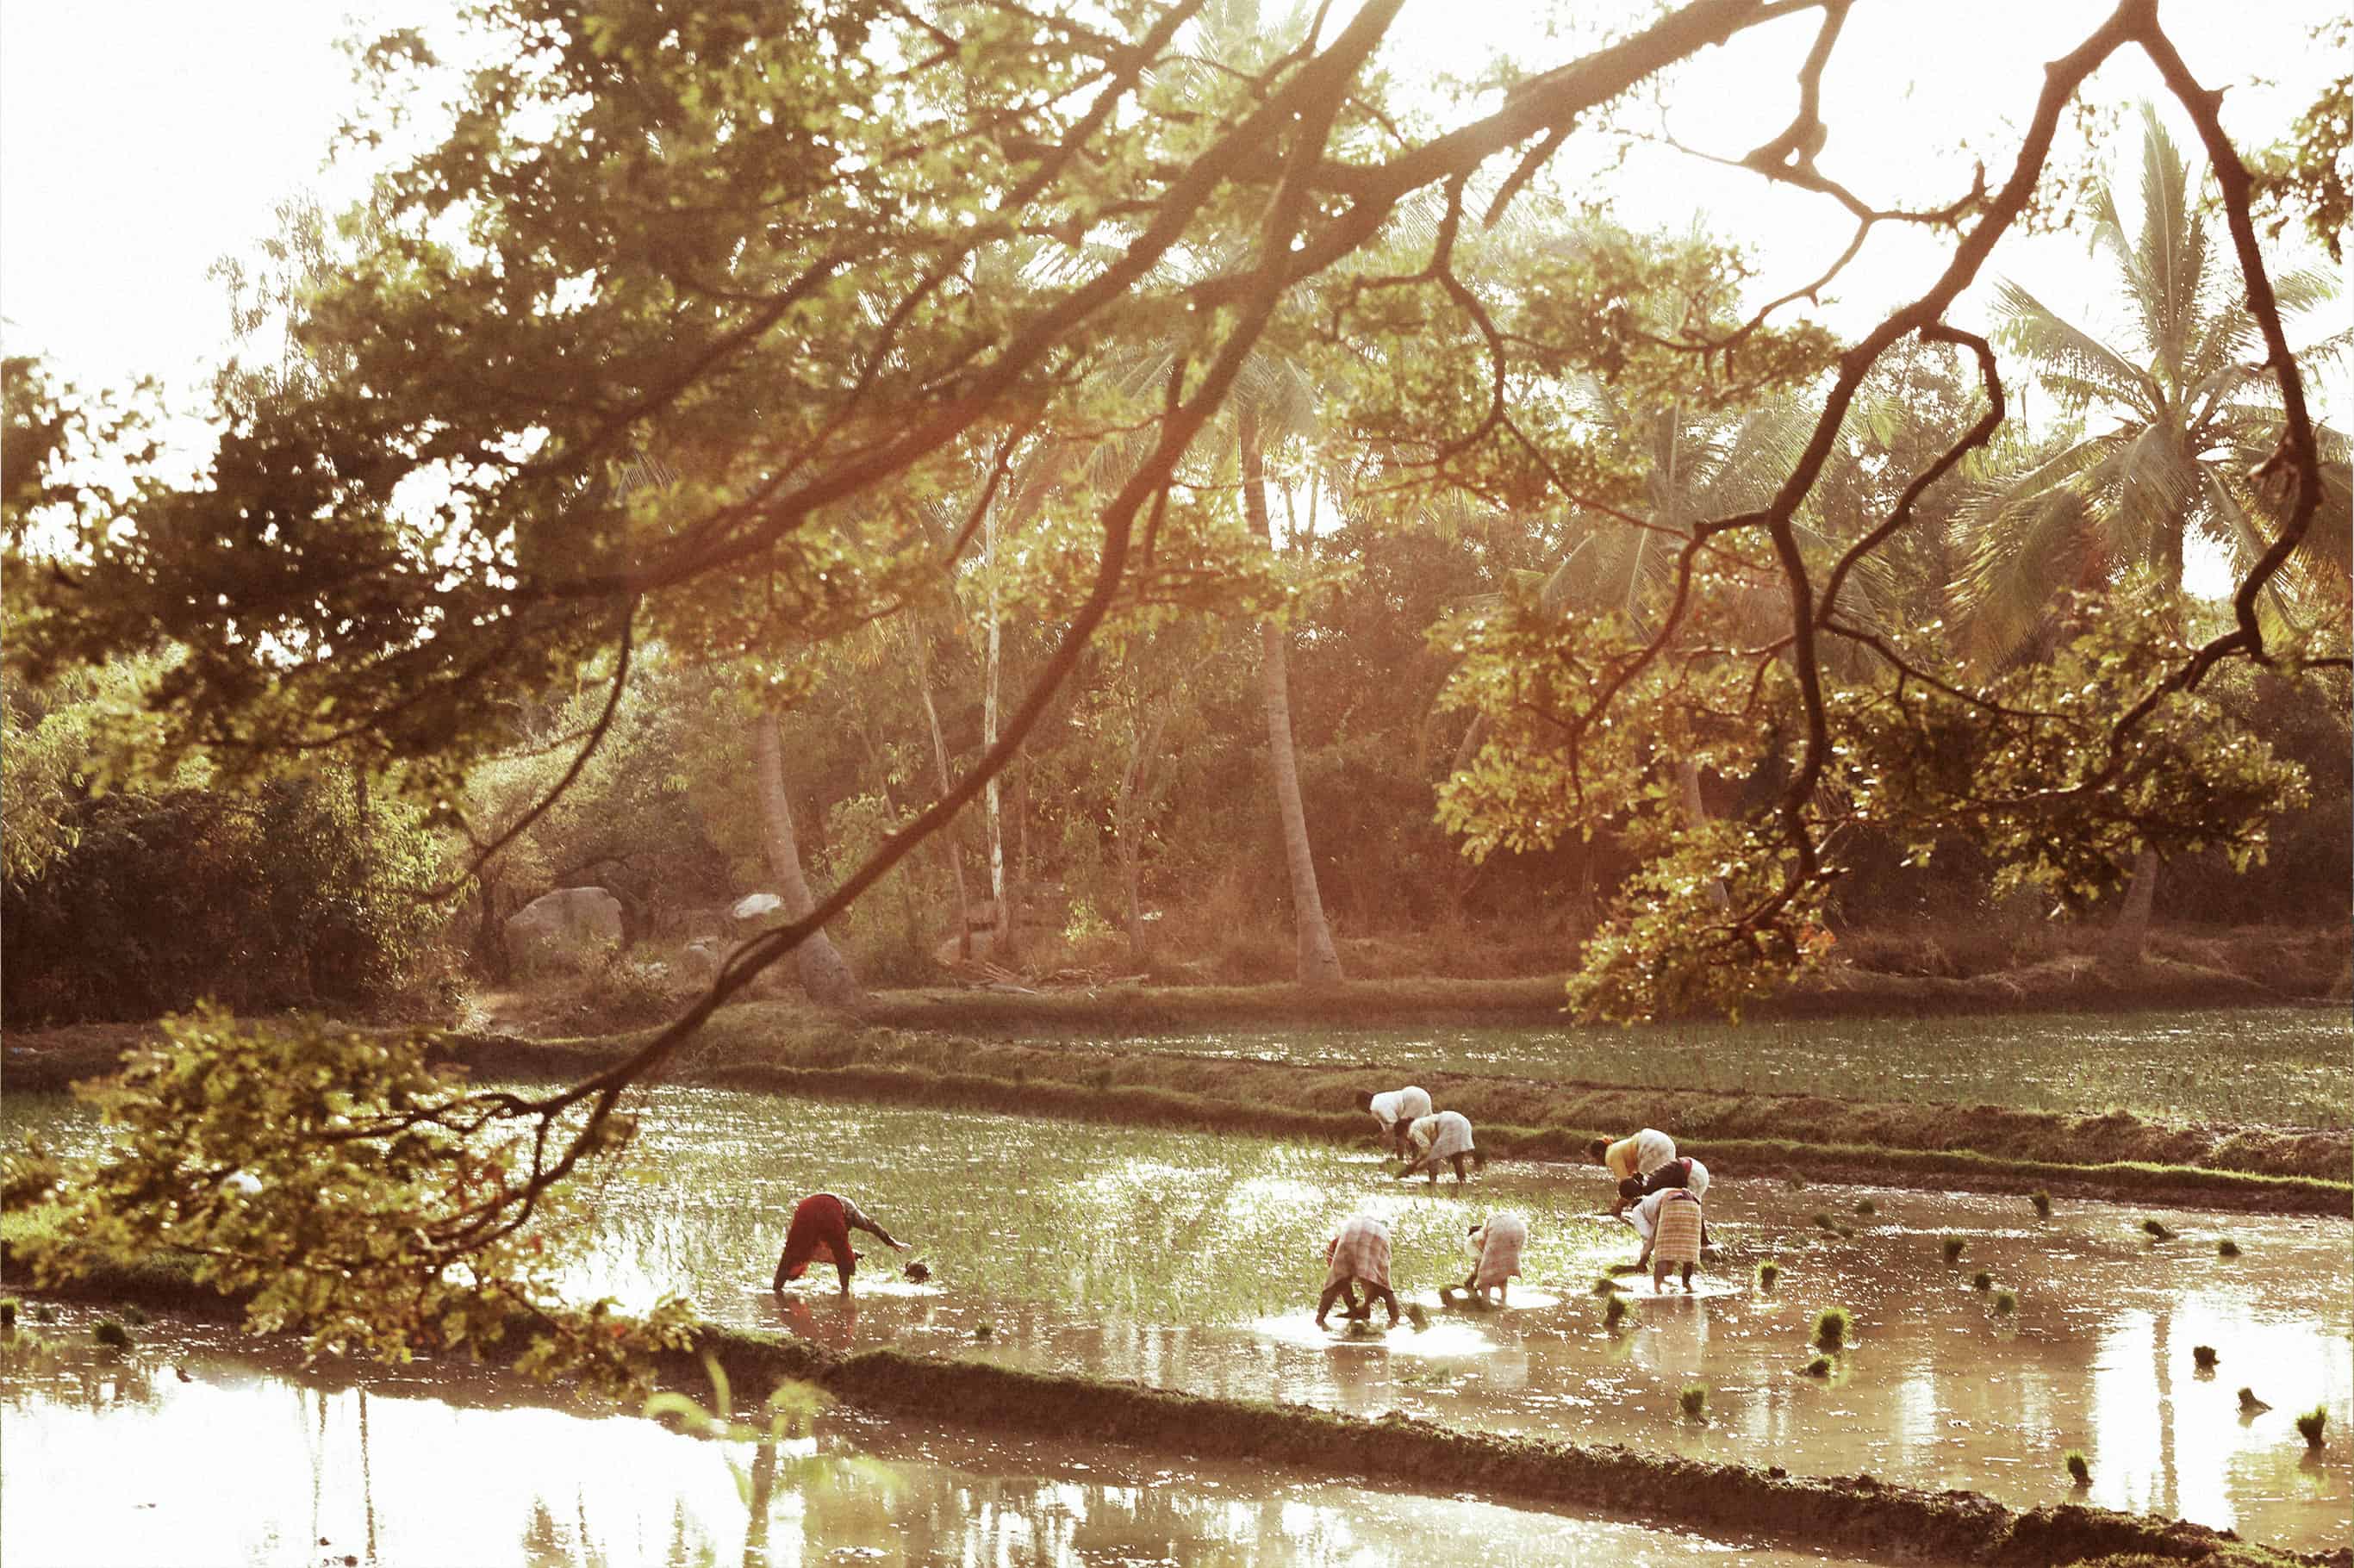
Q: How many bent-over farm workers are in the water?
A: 8